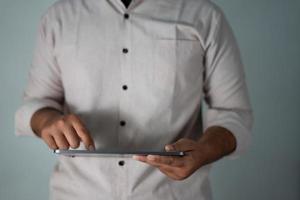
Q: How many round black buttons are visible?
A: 5